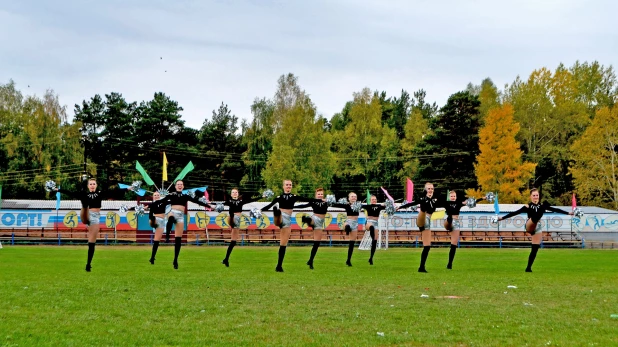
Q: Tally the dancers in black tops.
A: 11